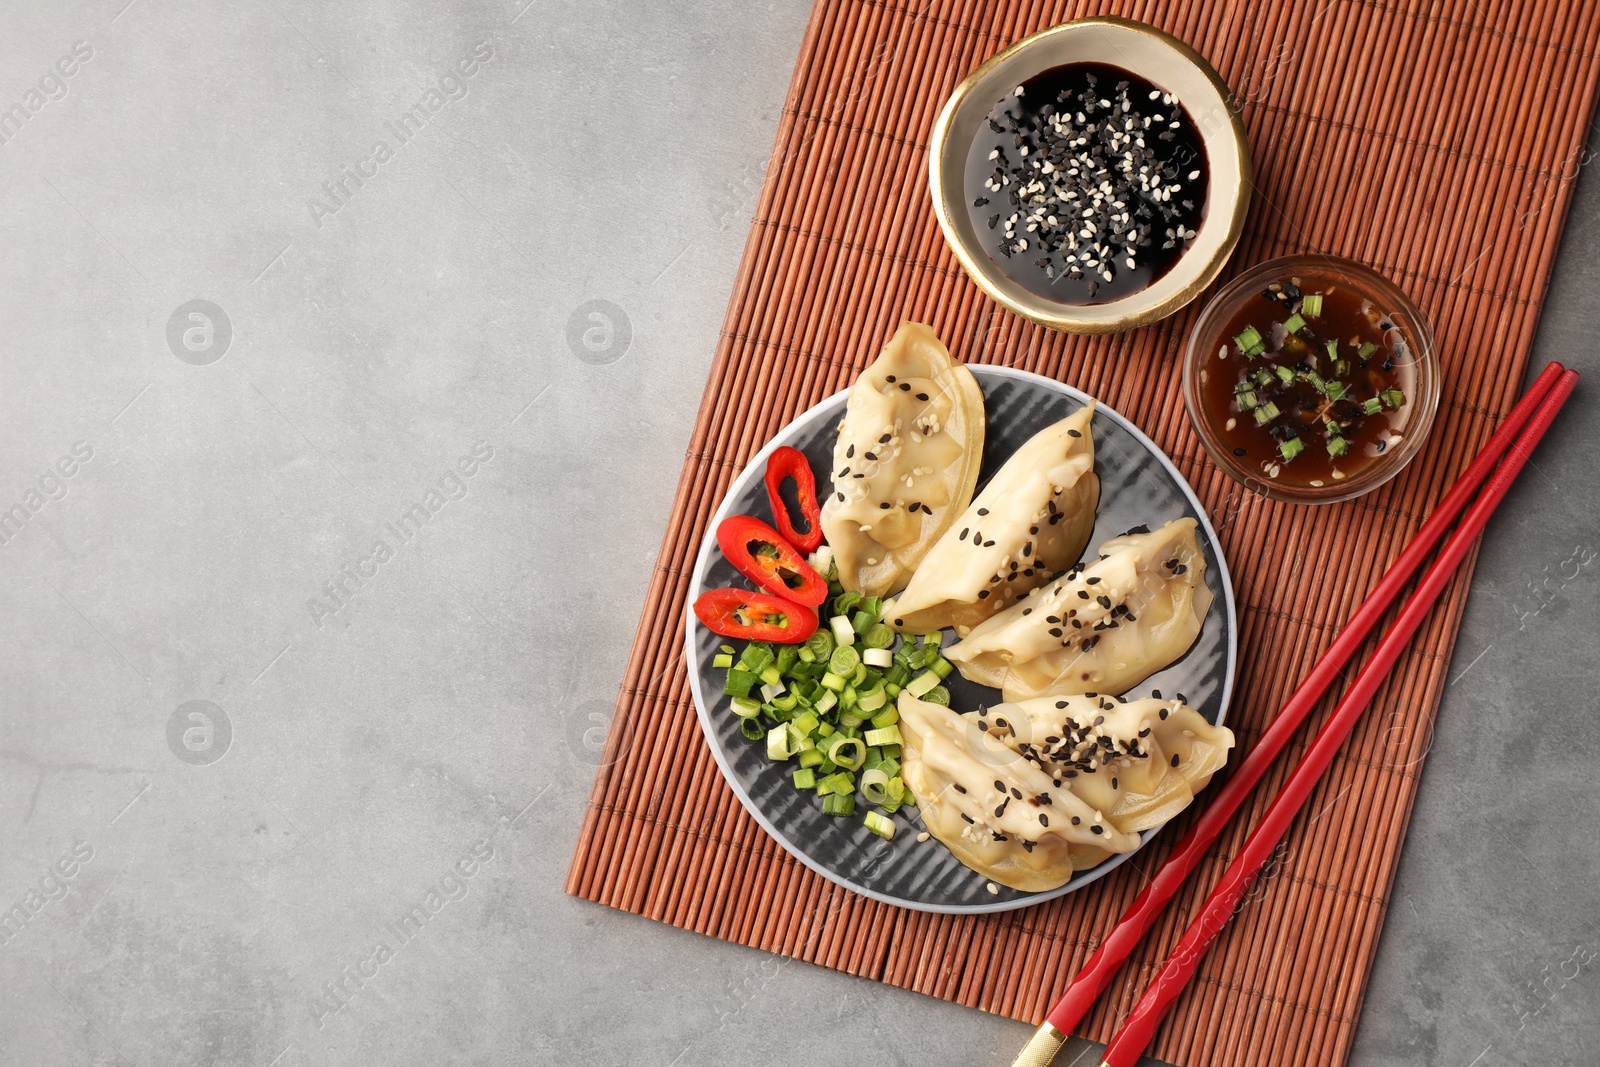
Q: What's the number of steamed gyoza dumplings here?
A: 5